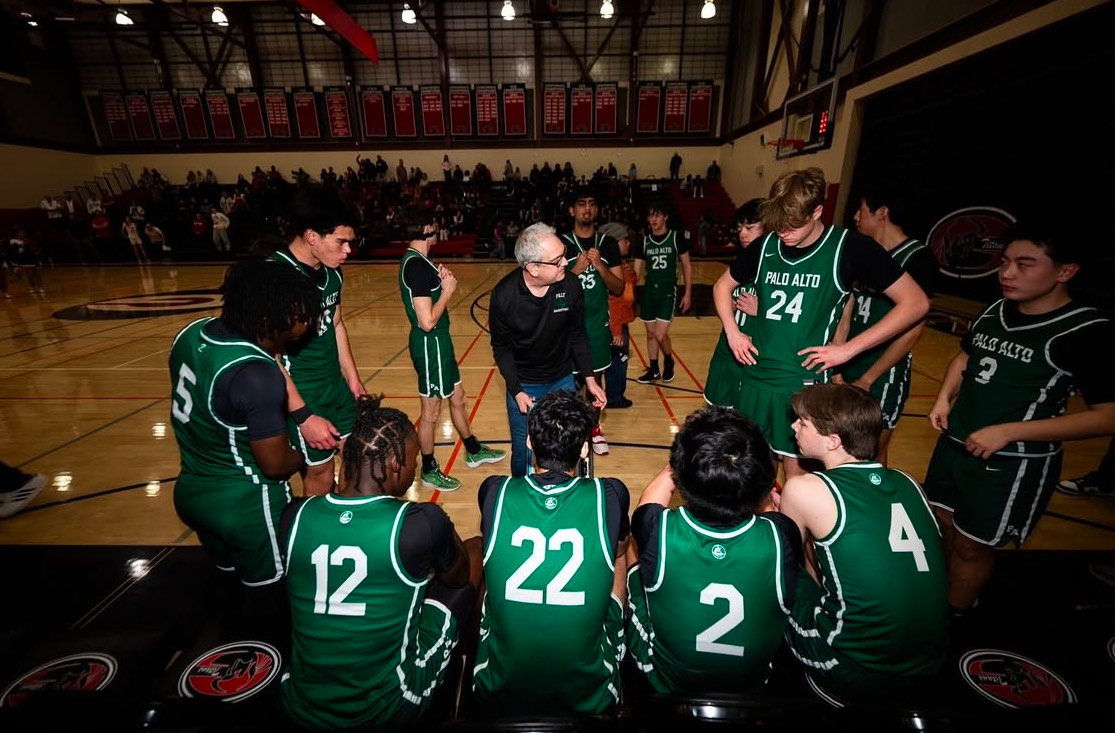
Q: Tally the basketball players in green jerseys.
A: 13